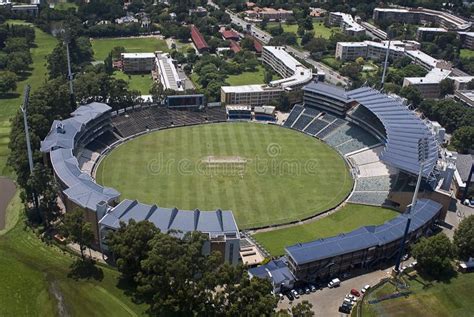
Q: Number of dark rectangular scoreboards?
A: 1